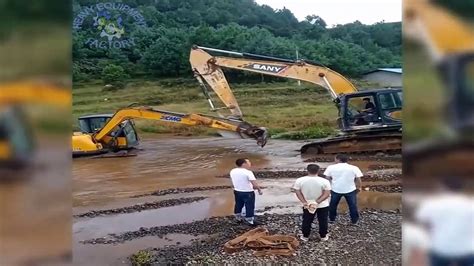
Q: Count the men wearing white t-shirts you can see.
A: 3